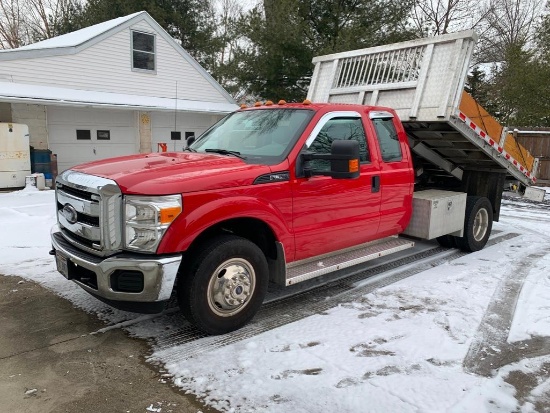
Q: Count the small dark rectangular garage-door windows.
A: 4